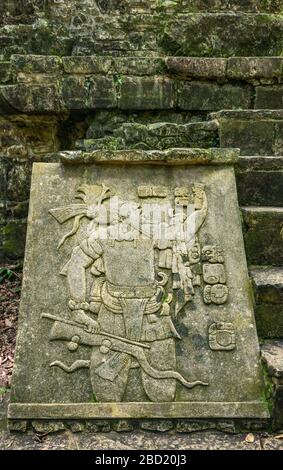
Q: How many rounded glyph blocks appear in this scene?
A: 4